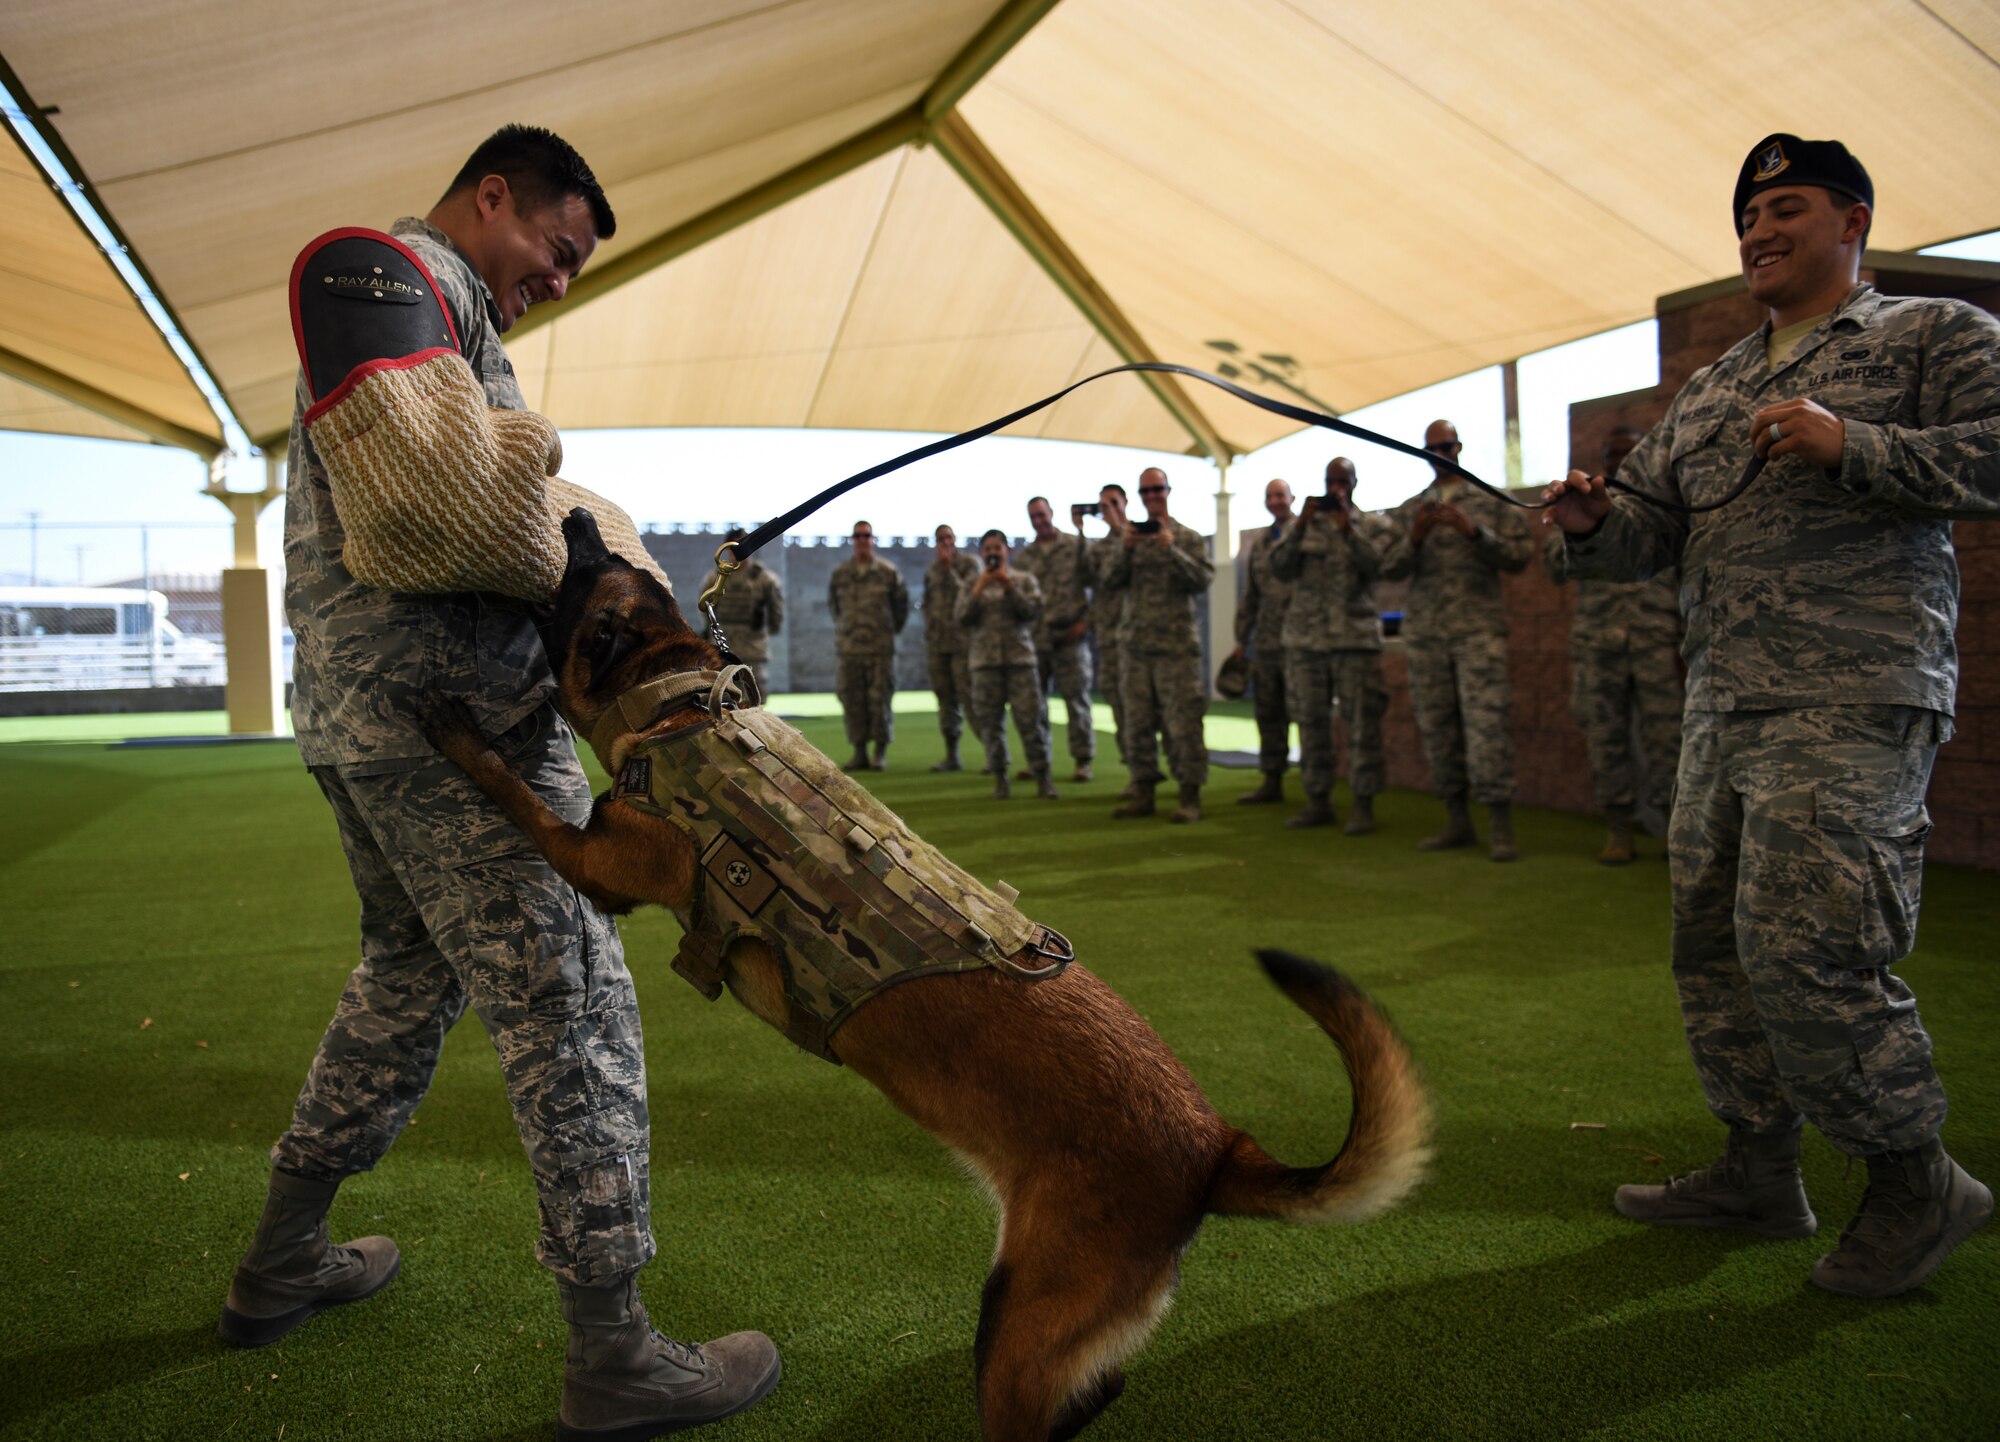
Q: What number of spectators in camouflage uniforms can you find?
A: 11